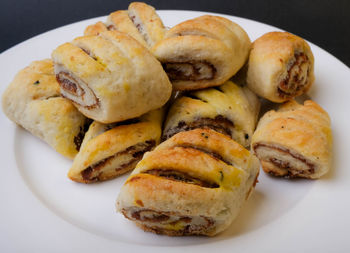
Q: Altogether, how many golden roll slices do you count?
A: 9